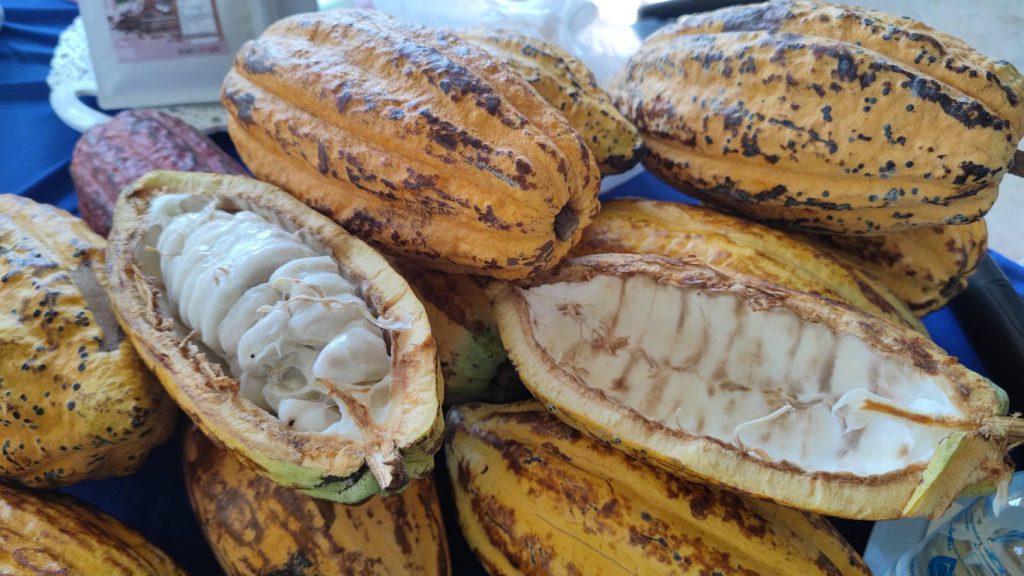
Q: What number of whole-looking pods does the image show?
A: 11